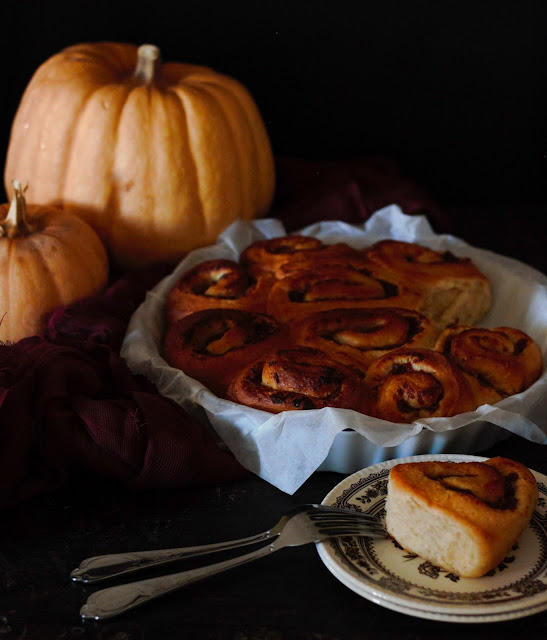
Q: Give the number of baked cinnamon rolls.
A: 10